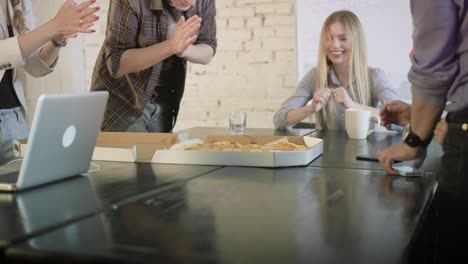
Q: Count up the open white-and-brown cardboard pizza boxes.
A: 1